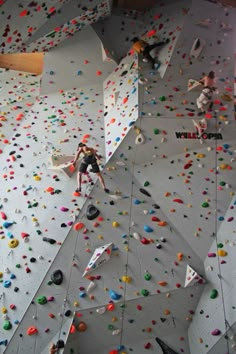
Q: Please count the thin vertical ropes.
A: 3